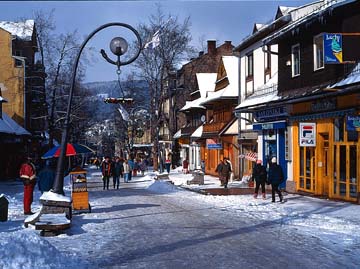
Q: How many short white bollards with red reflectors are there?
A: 0